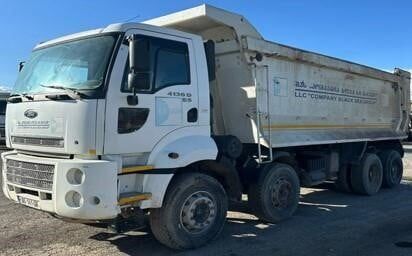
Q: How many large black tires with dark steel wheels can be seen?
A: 4